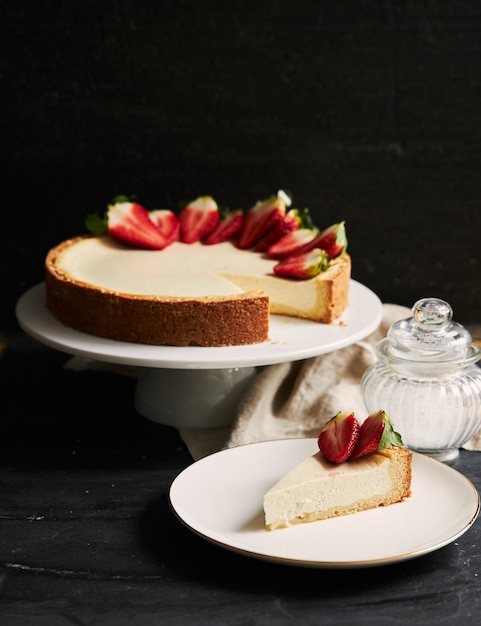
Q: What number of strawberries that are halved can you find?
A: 11